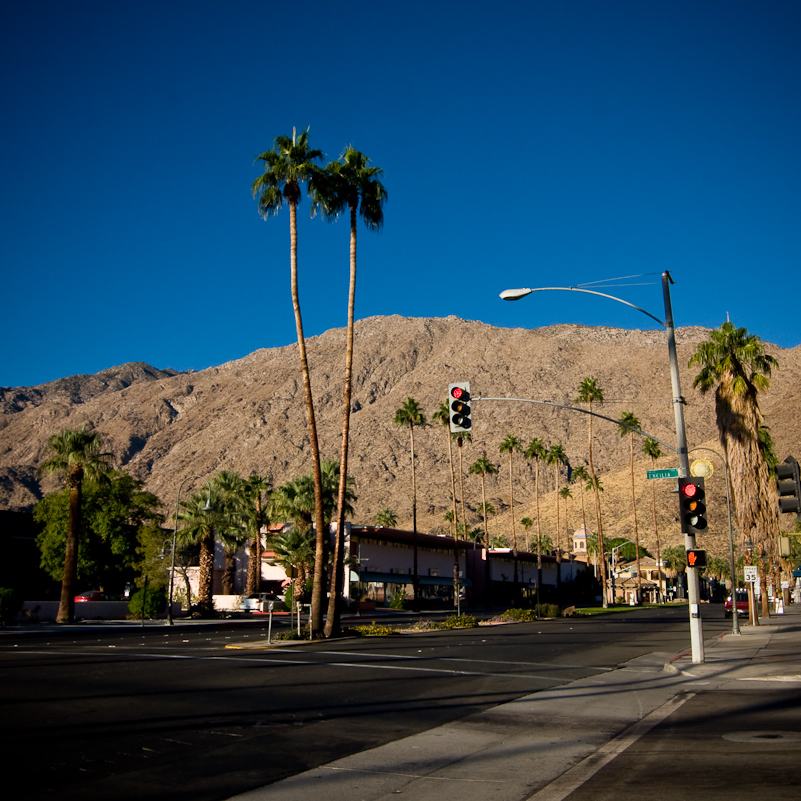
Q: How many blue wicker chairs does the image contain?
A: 0